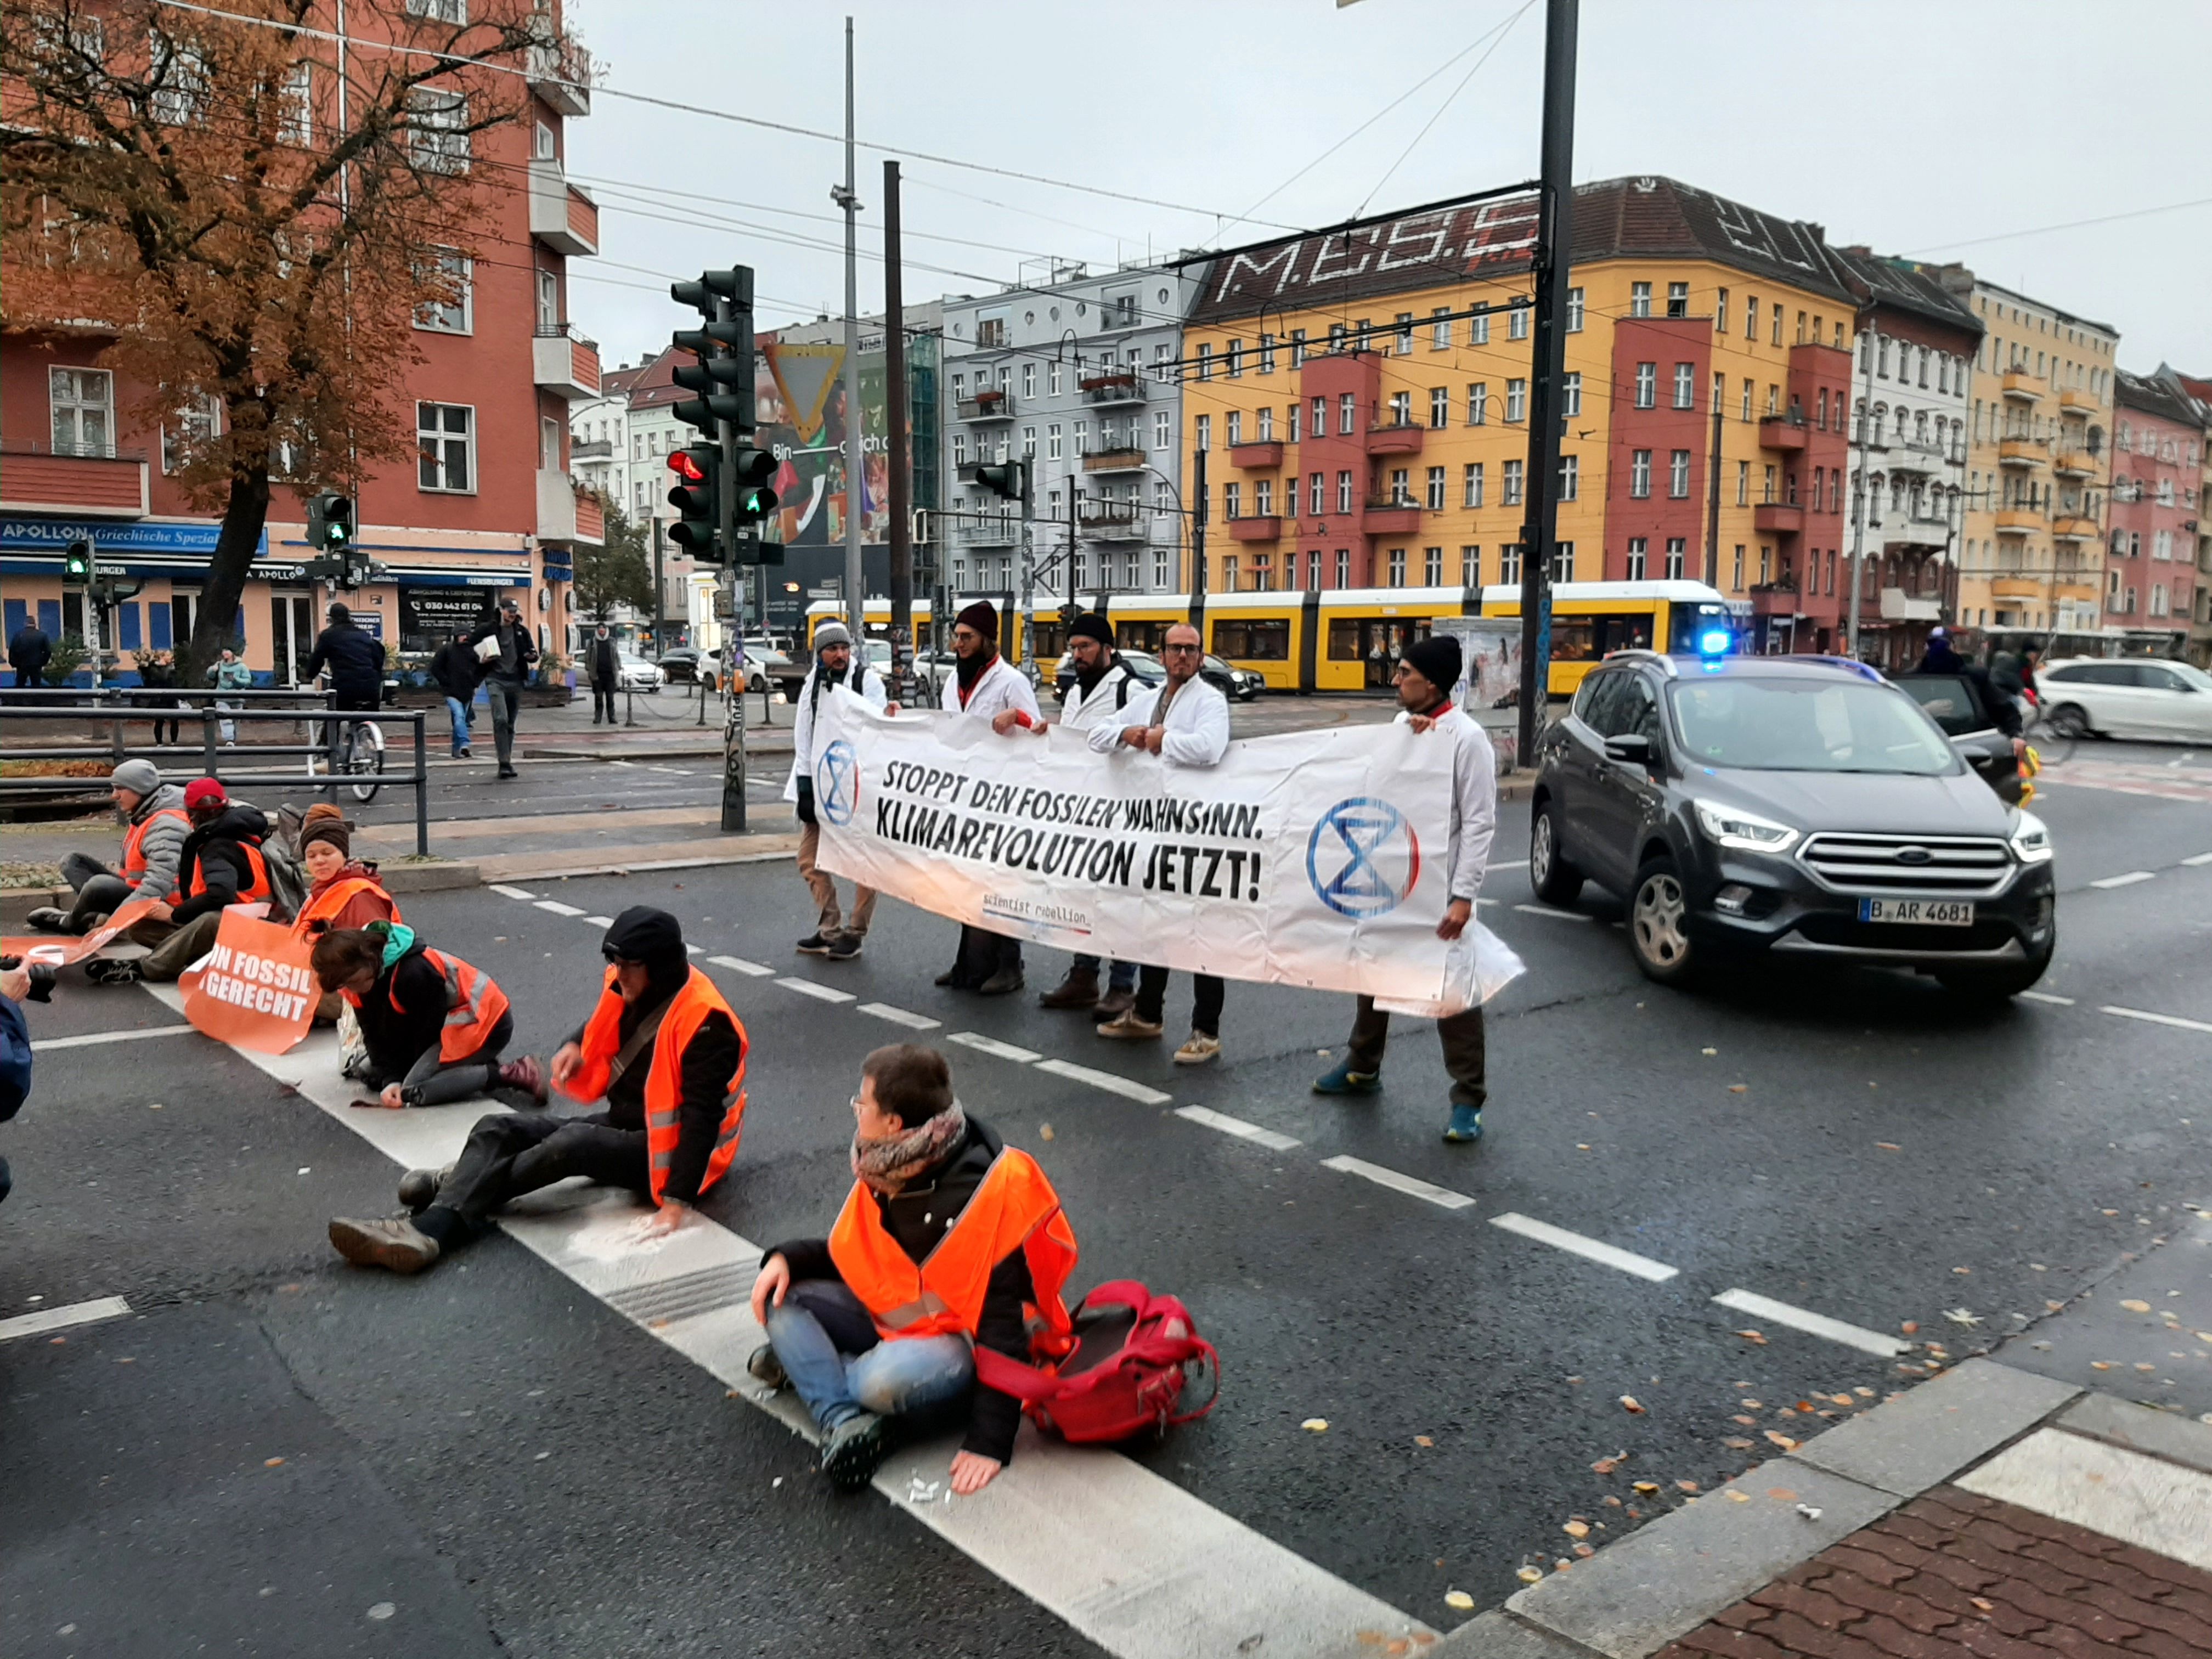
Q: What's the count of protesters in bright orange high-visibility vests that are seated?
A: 6